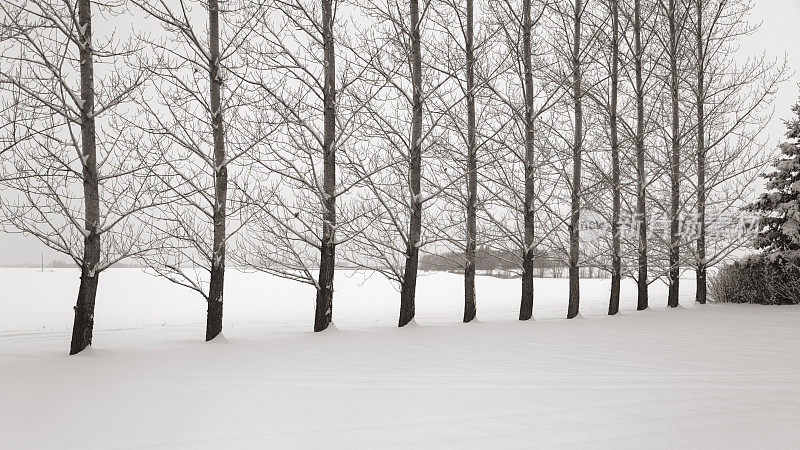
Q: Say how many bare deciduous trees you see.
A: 11